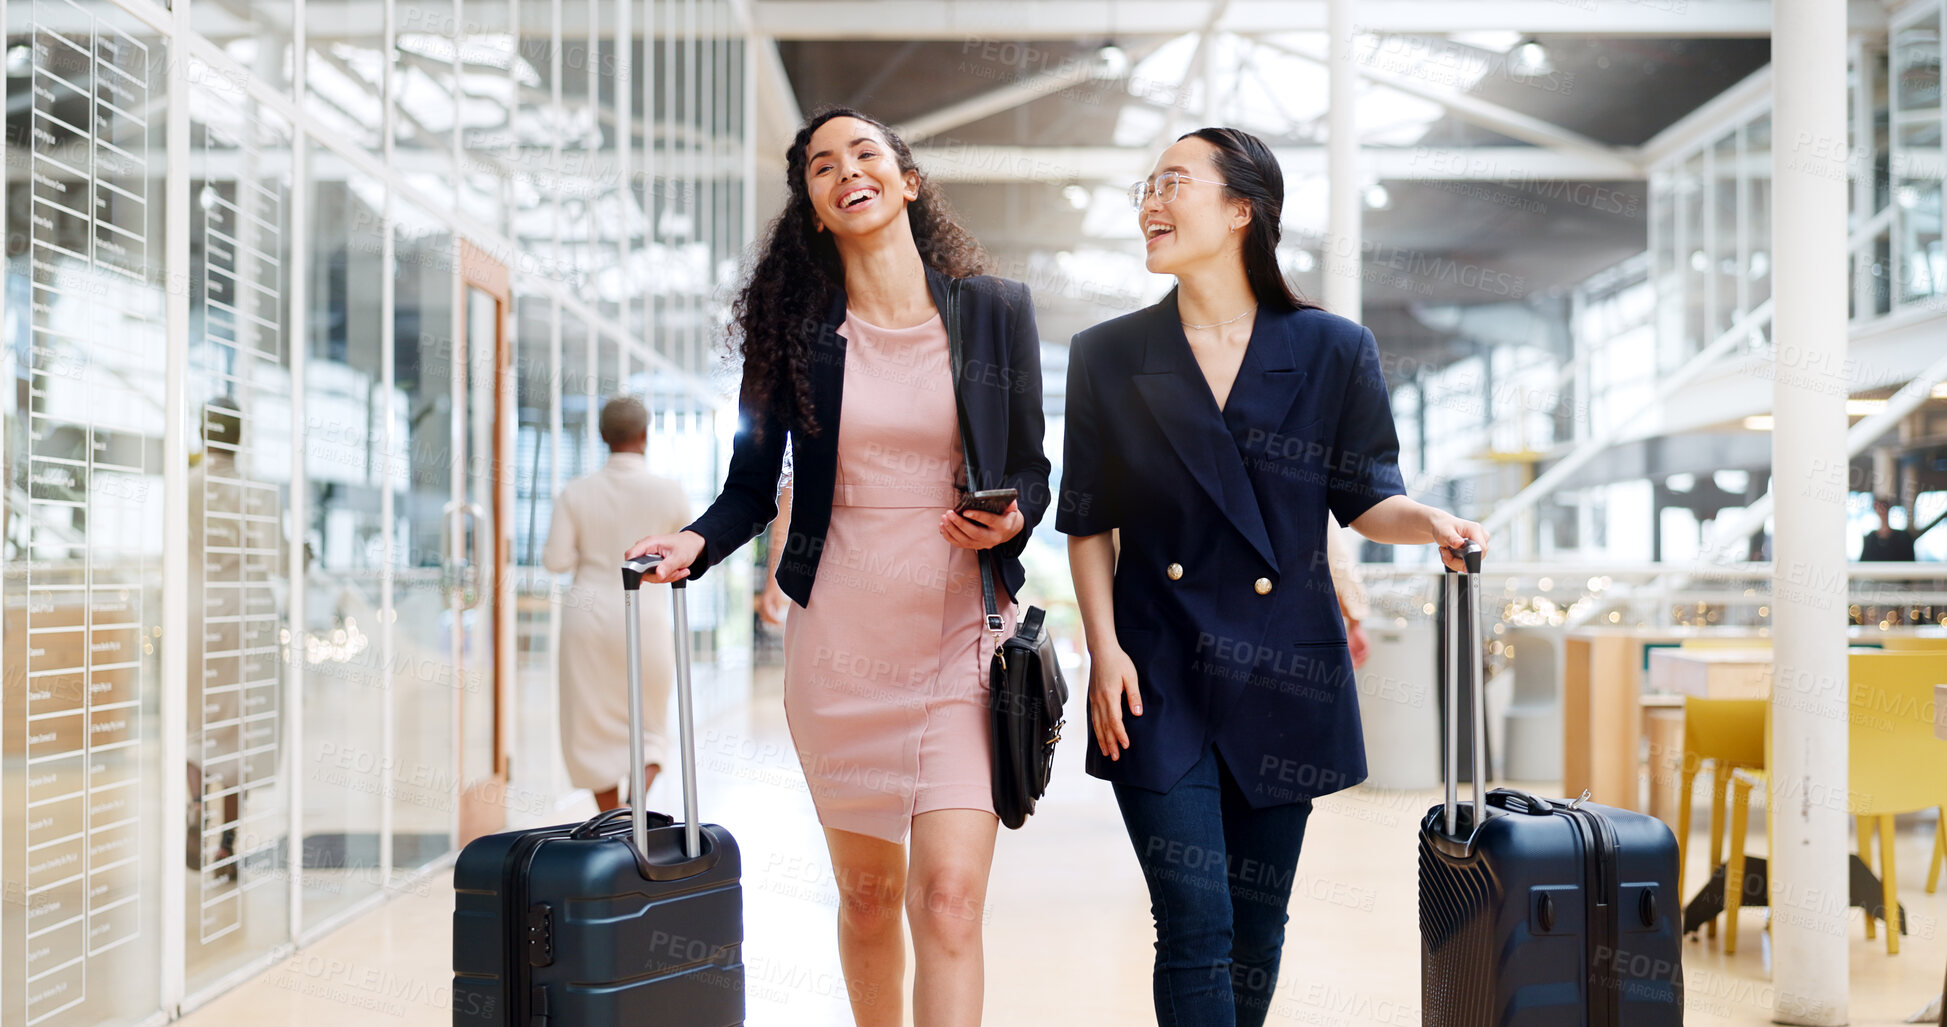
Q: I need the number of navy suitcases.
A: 2